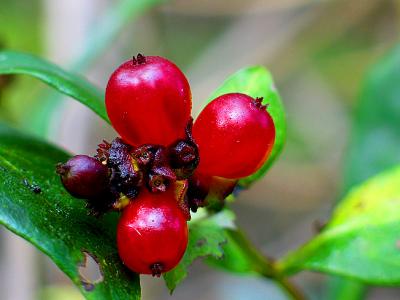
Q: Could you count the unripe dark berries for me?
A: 1